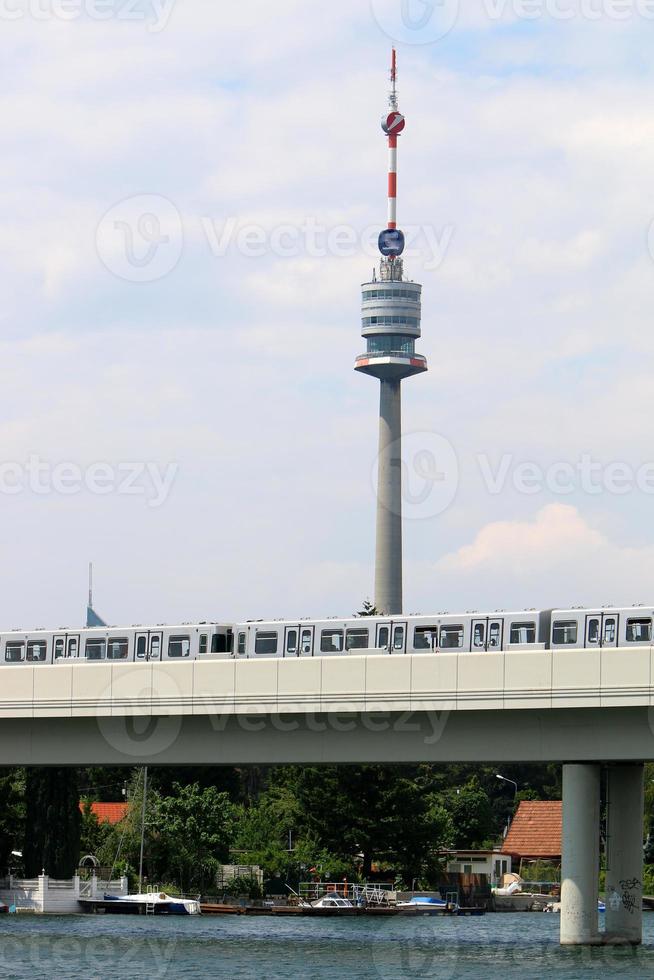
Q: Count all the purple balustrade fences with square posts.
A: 0